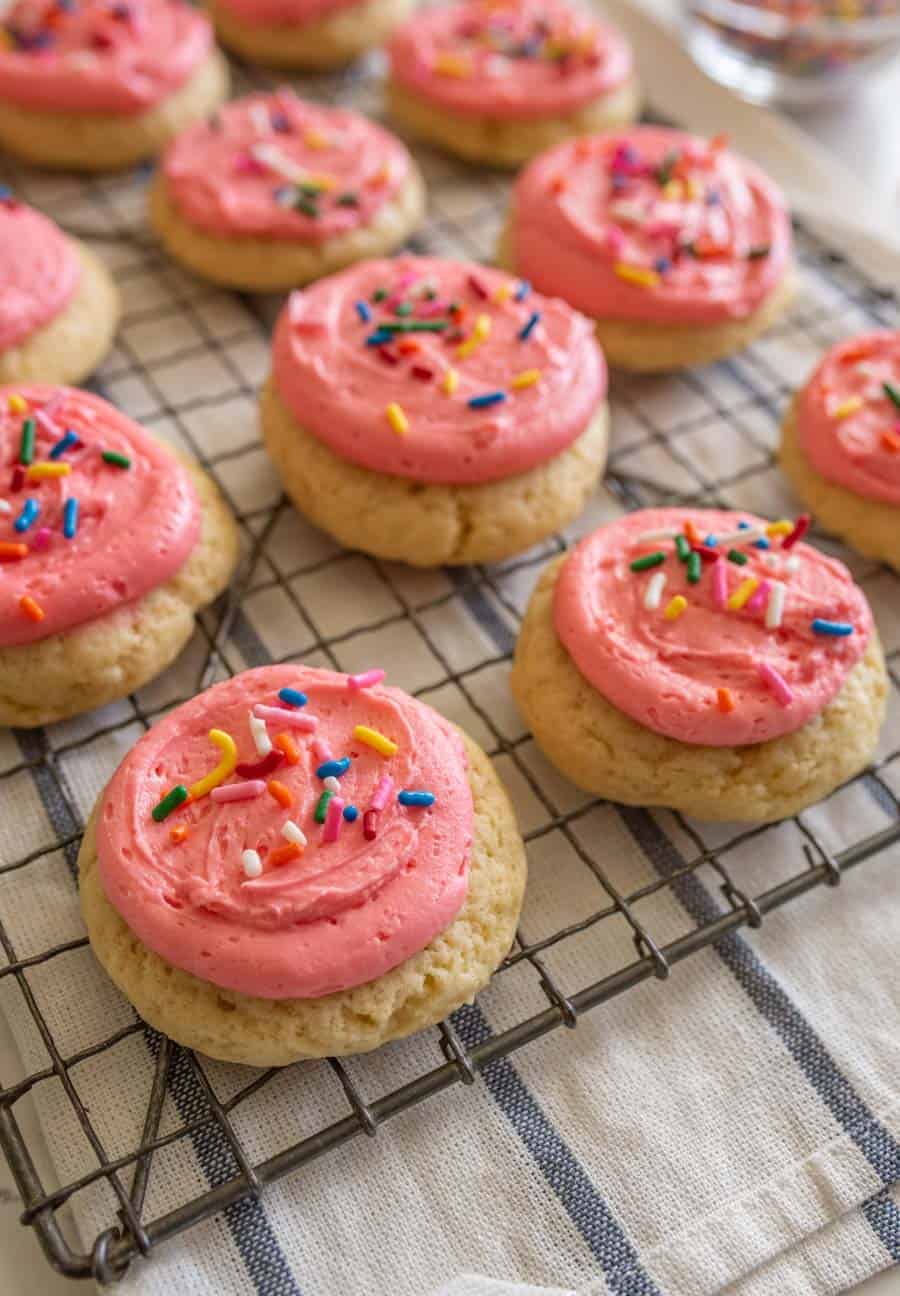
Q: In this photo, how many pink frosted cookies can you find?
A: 11